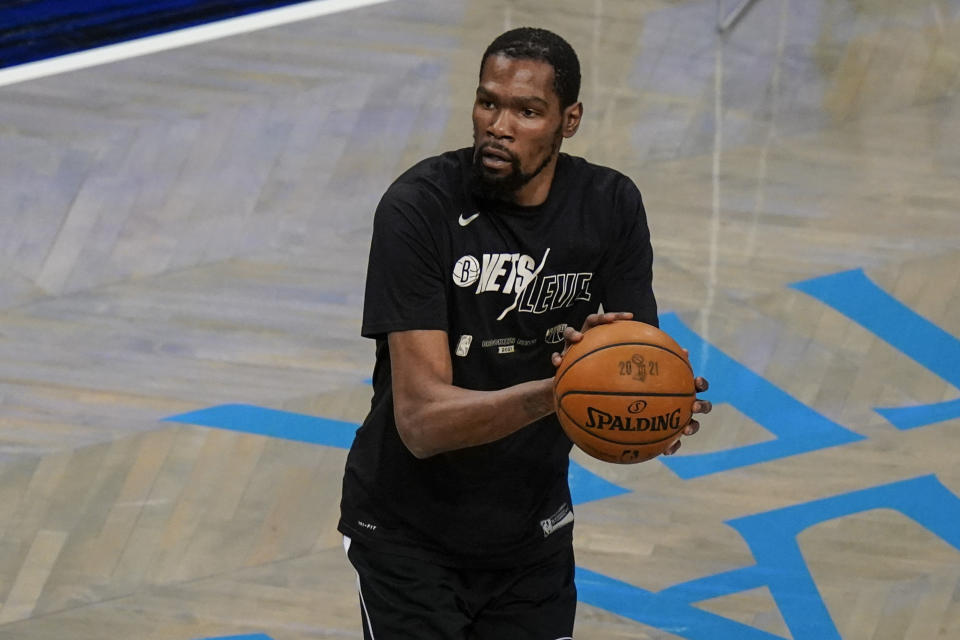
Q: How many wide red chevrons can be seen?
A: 0